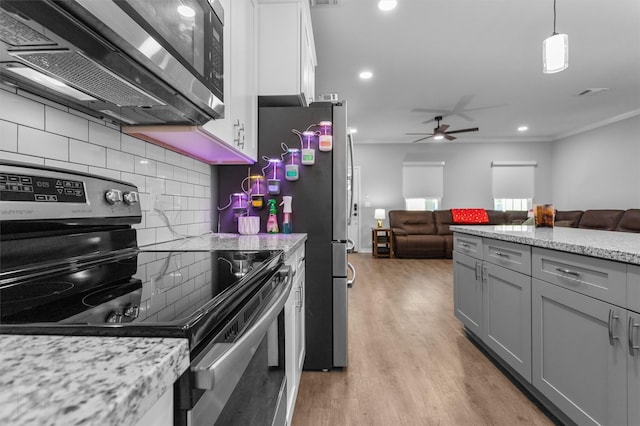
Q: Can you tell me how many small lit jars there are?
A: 6